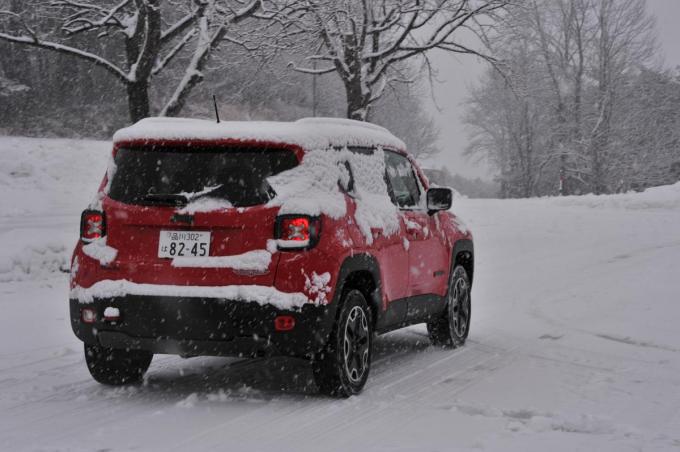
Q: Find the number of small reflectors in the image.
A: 2